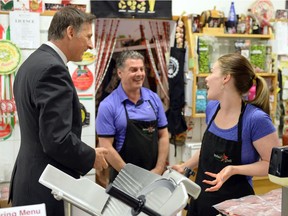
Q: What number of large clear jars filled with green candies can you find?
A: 2